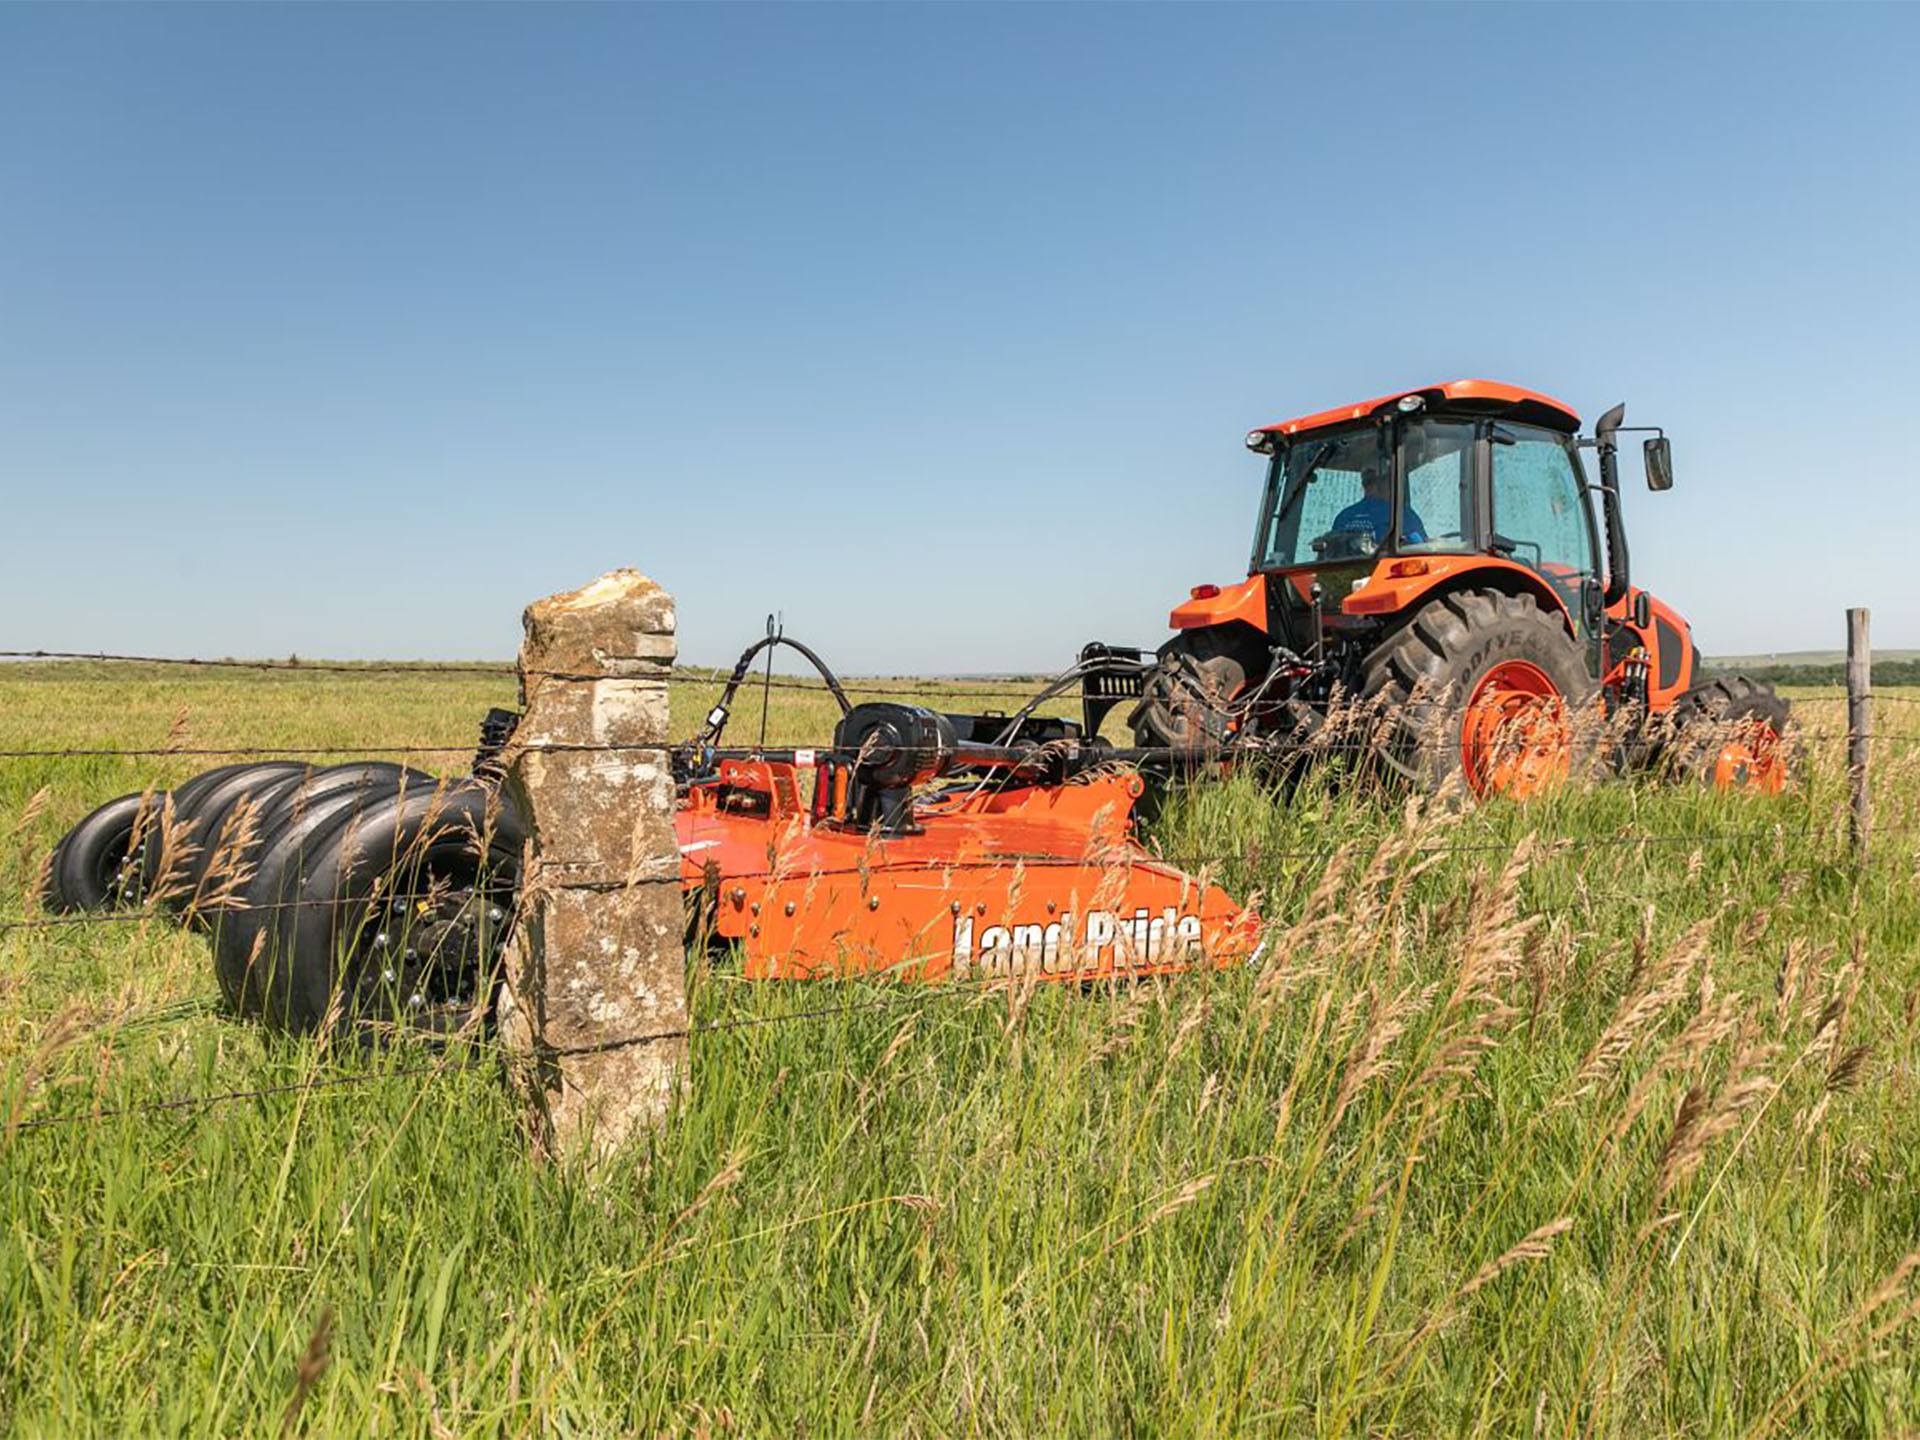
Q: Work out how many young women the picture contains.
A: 0